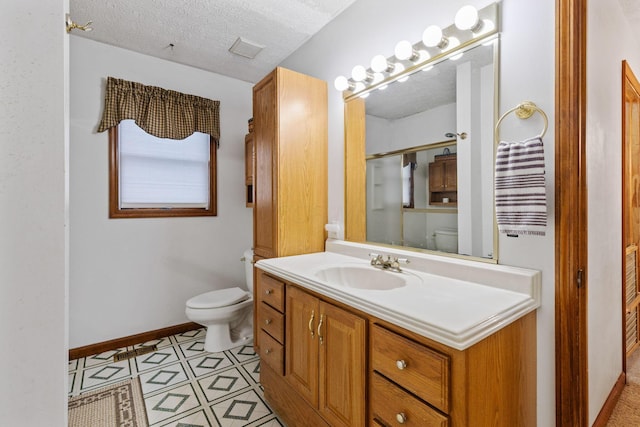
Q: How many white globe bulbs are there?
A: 6